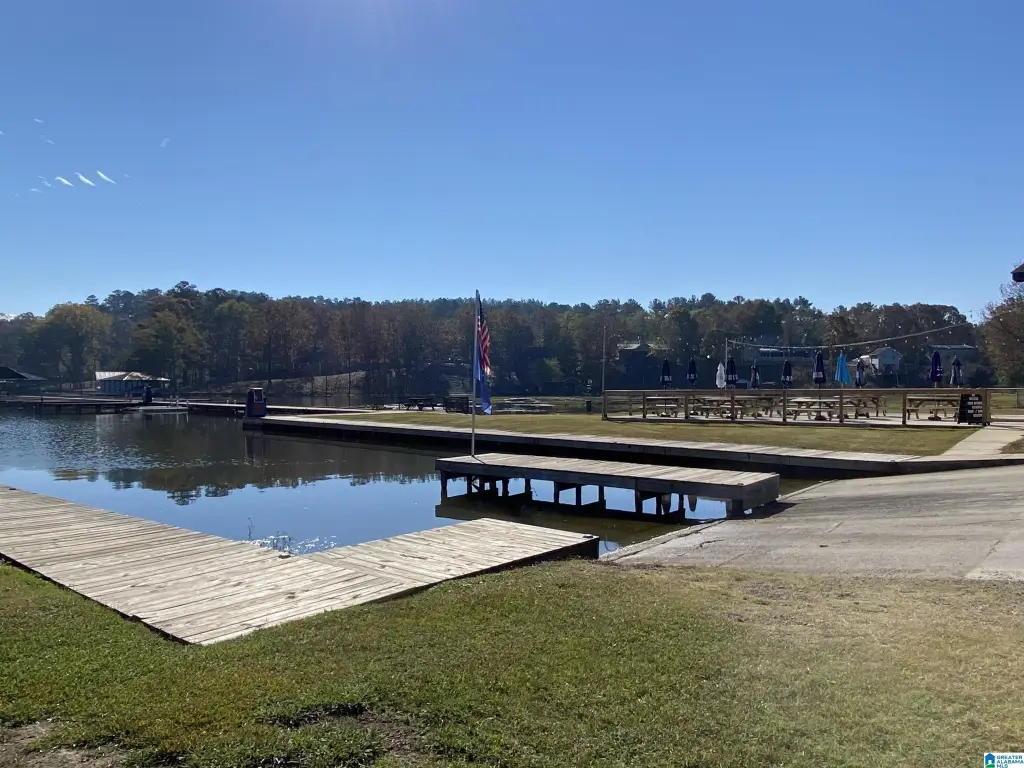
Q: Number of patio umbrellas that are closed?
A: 11